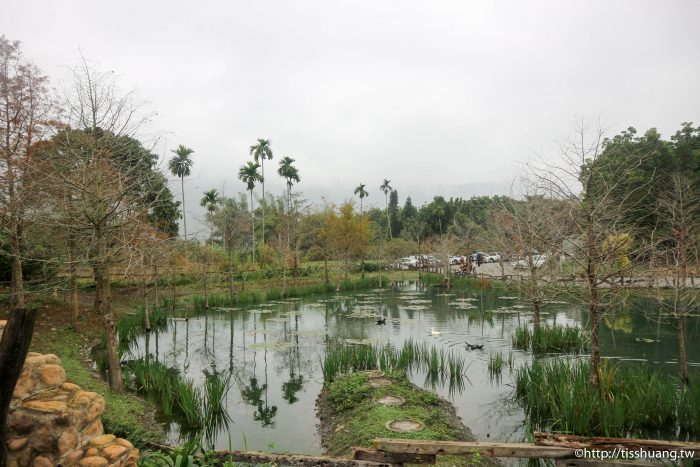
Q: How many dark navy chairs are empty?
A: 0